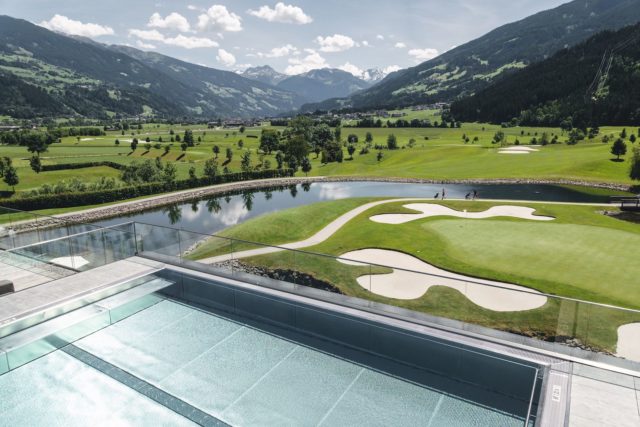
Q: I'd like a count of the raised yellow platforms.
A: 0